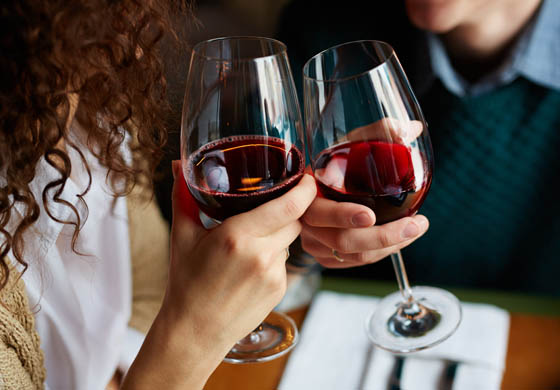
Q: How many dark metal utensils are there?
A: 2